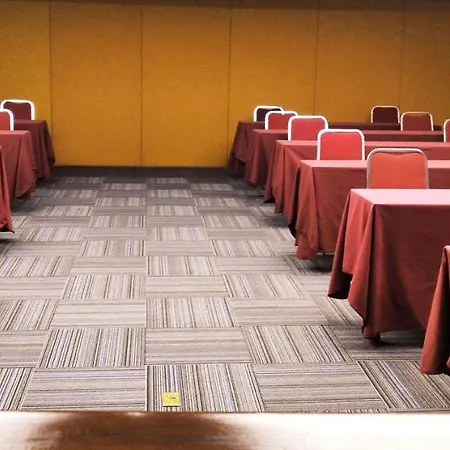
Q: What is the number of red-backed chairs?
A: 10